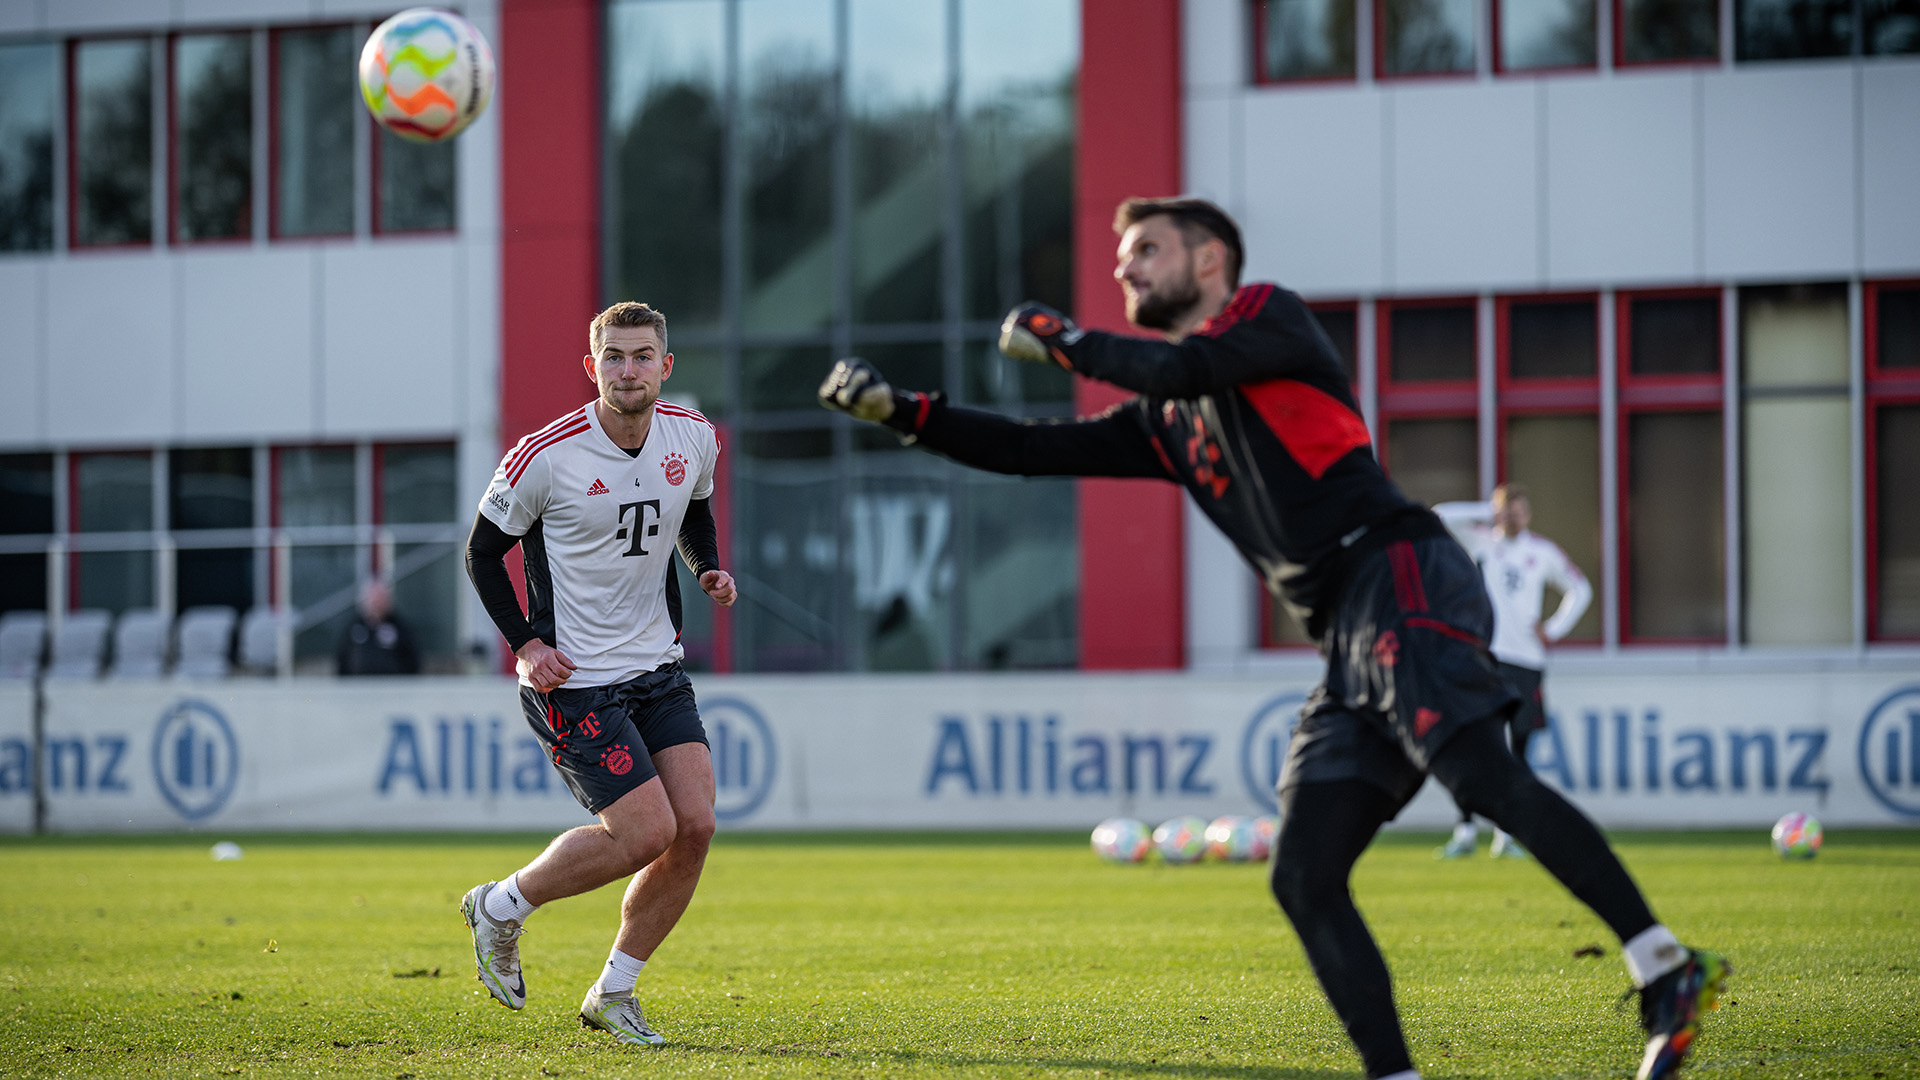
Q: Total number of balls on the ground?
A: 5